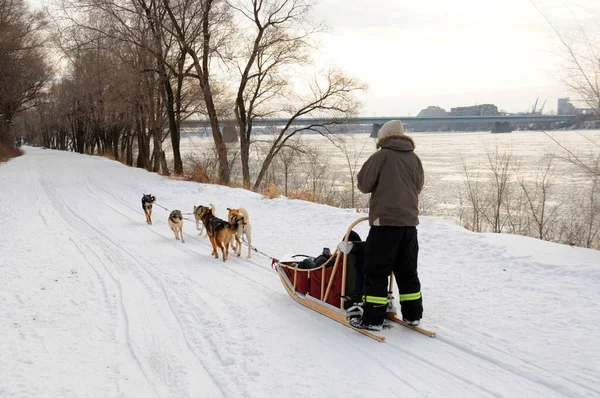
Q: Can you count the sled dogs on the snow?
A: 5